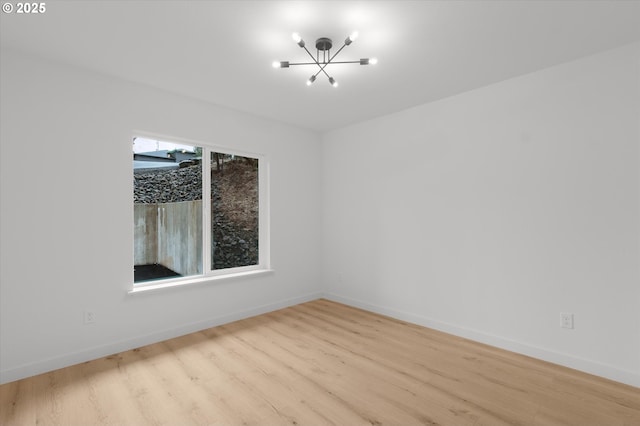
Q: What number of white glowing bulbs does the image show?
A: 6